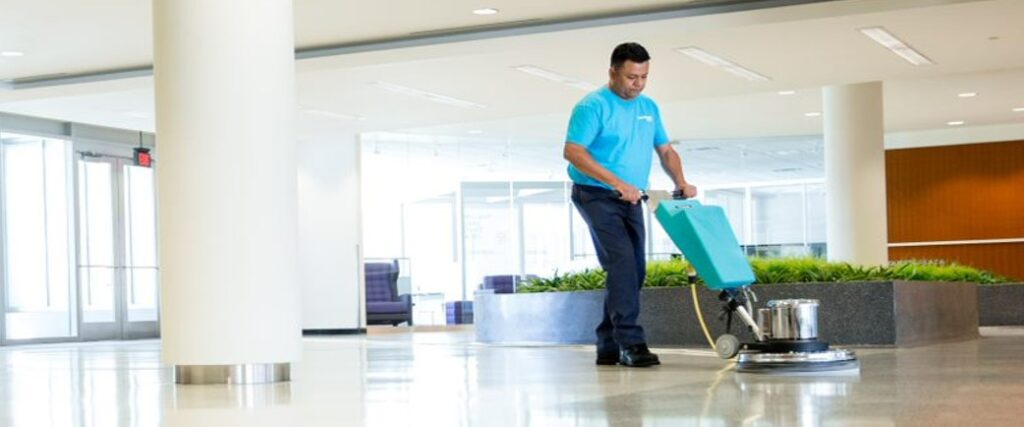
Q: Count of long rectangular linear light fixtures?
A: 5